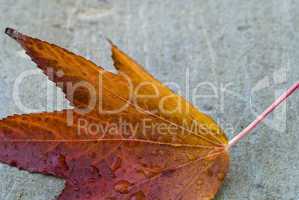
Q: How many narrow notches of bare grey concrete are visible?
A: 3